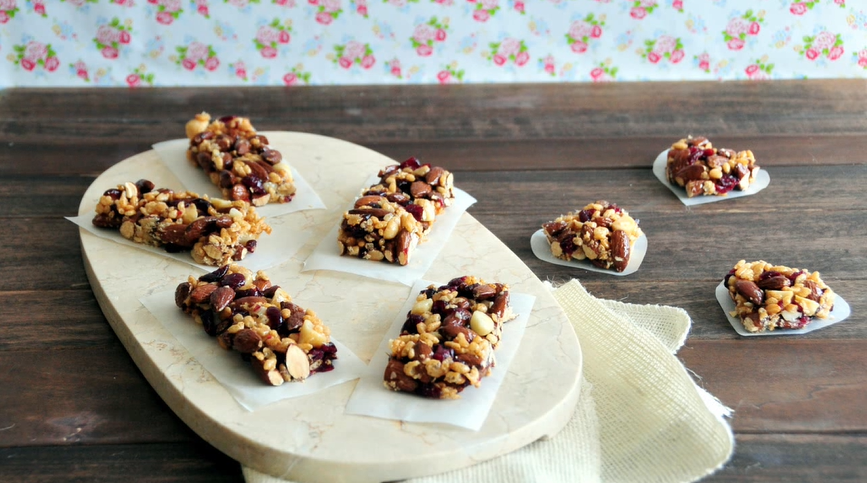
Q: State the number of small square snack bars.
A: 3